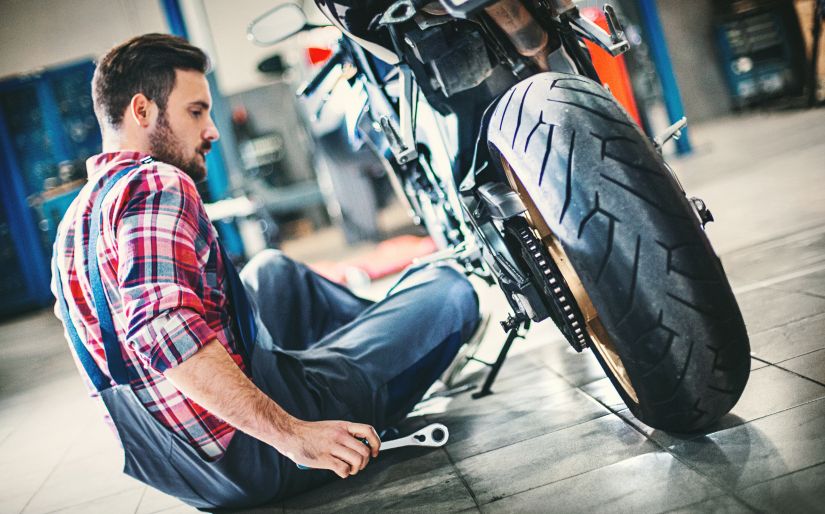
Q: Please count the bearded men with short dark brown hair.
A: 1